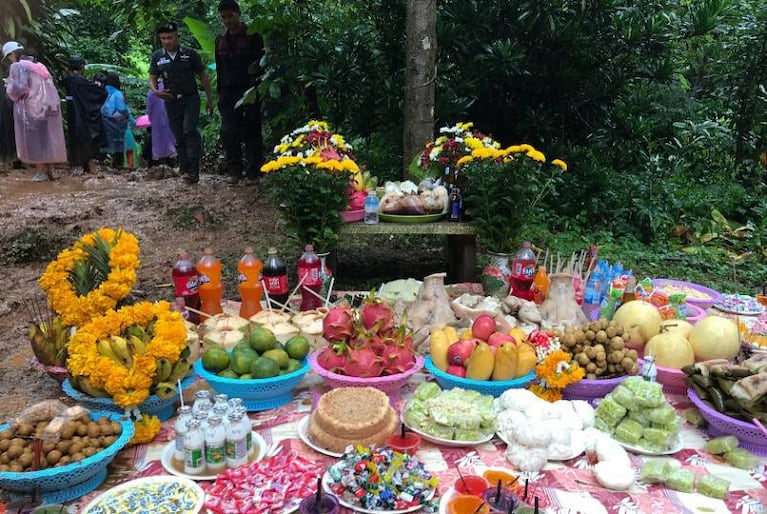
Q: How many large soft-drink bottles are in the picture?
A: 6